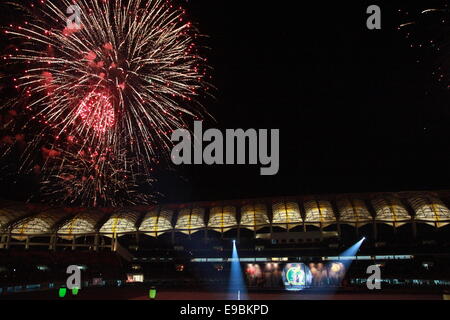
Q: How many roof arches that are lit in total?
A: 13